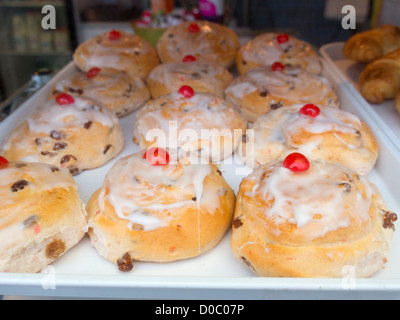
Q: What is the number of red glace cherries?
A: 12